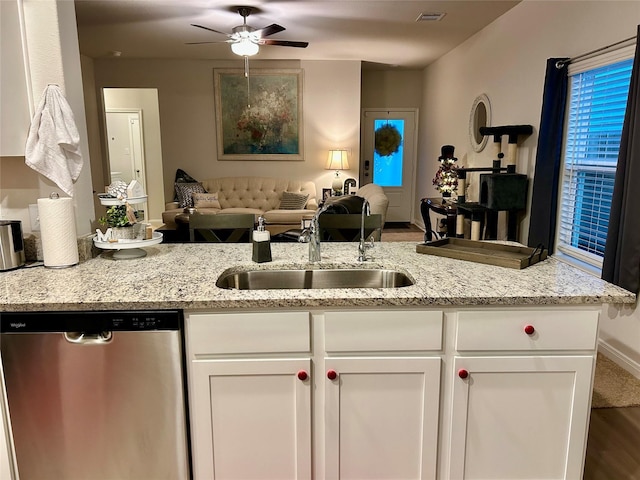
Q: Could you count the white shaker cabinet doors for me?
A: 3